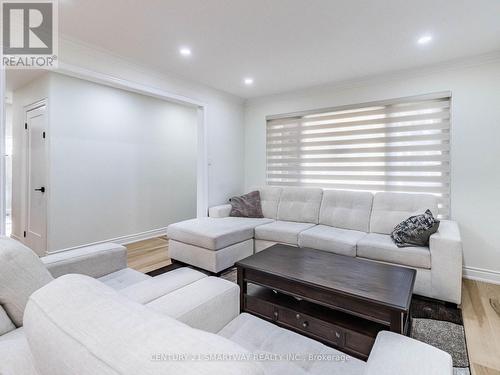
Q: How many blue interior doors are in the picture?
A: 0